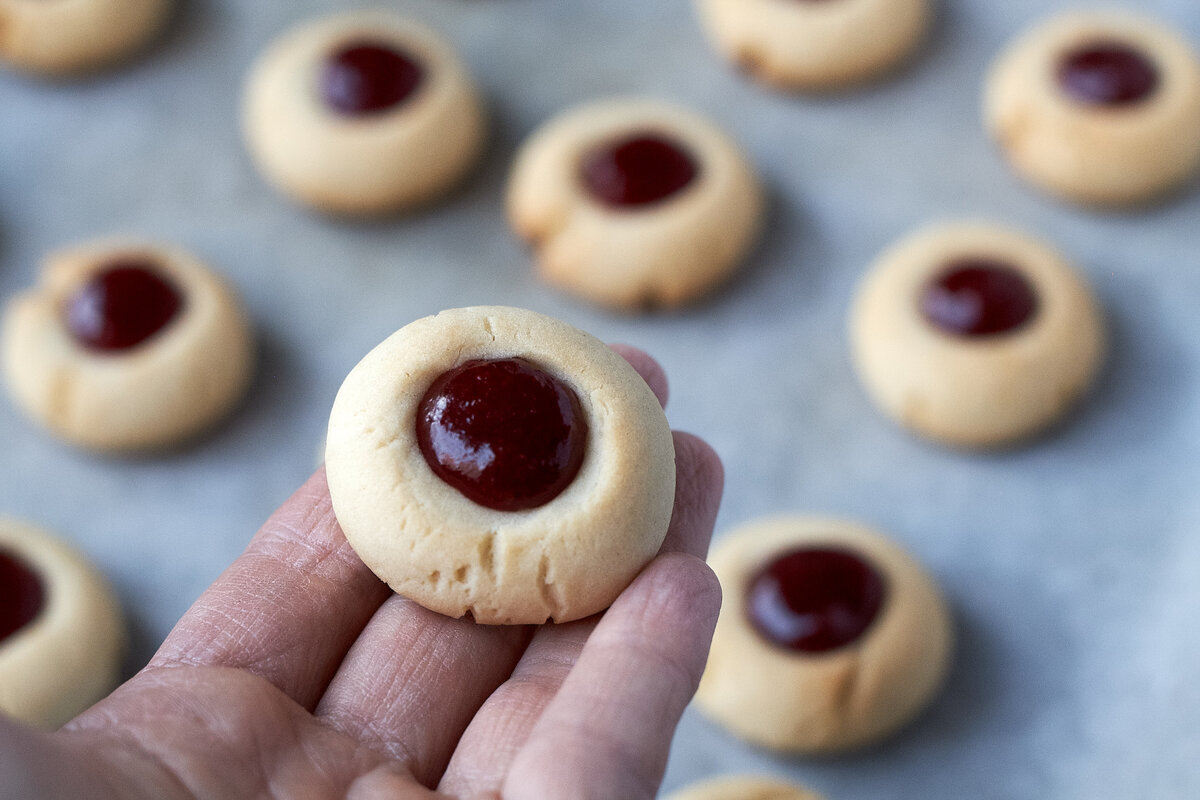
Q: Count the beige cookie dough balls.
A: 11